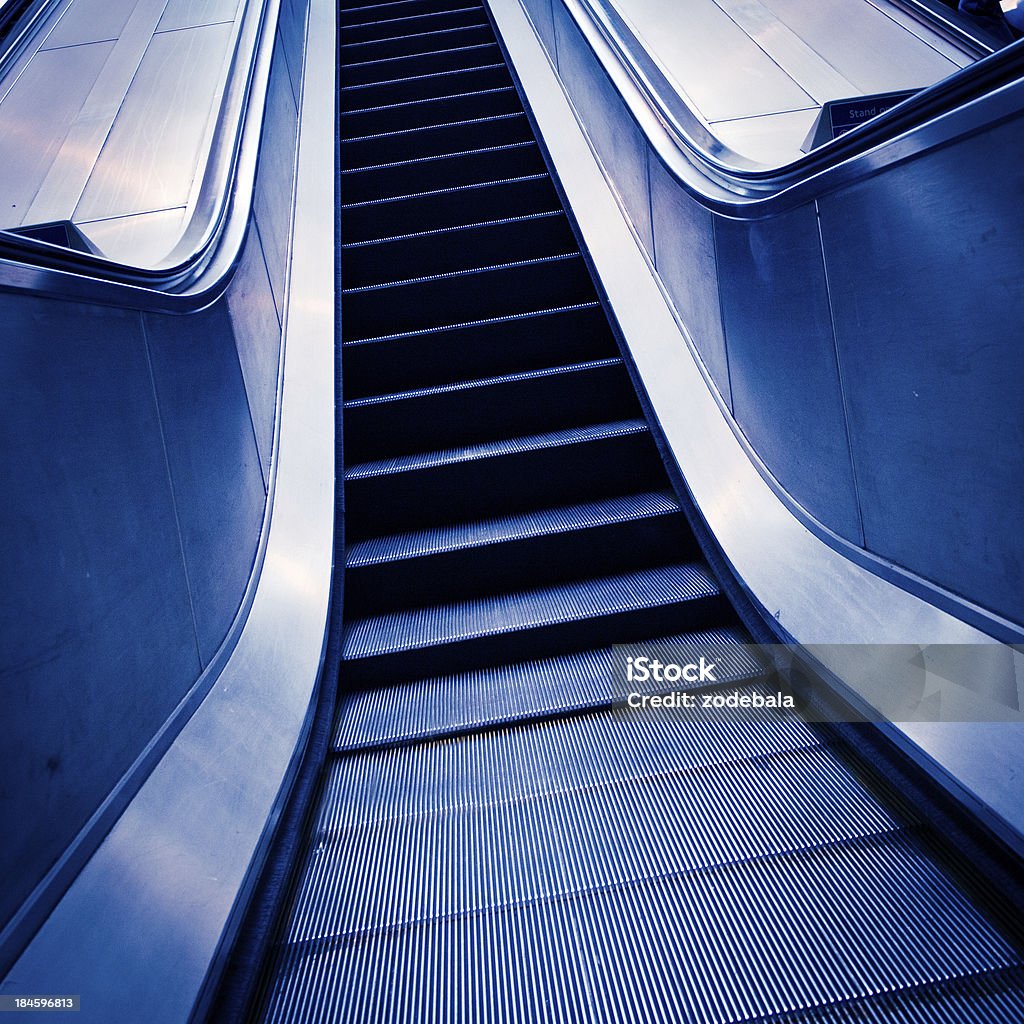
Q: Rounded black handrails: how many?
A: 2